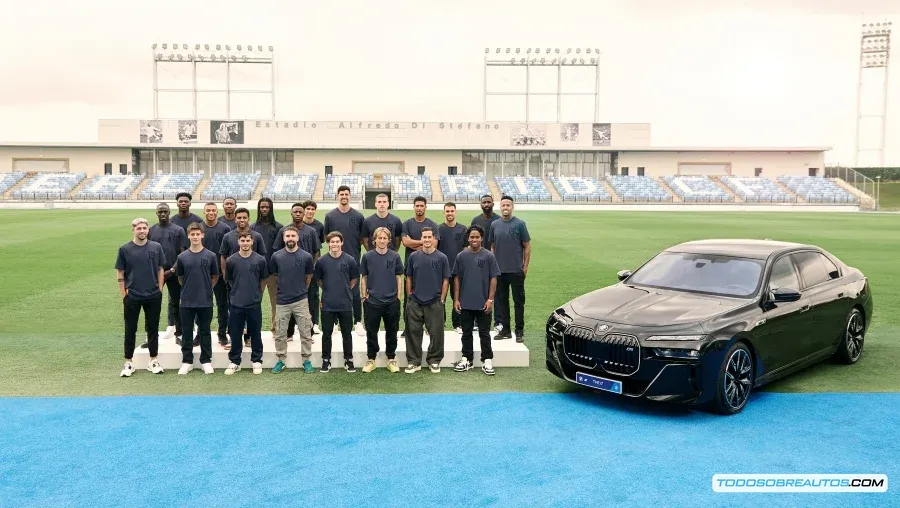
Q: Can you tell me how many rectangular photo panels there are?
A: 6